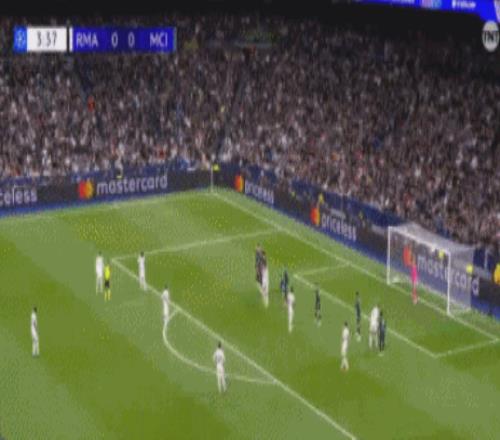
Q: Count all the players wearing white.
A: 9